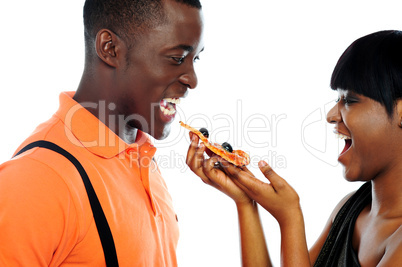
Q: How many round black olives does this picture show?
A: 2